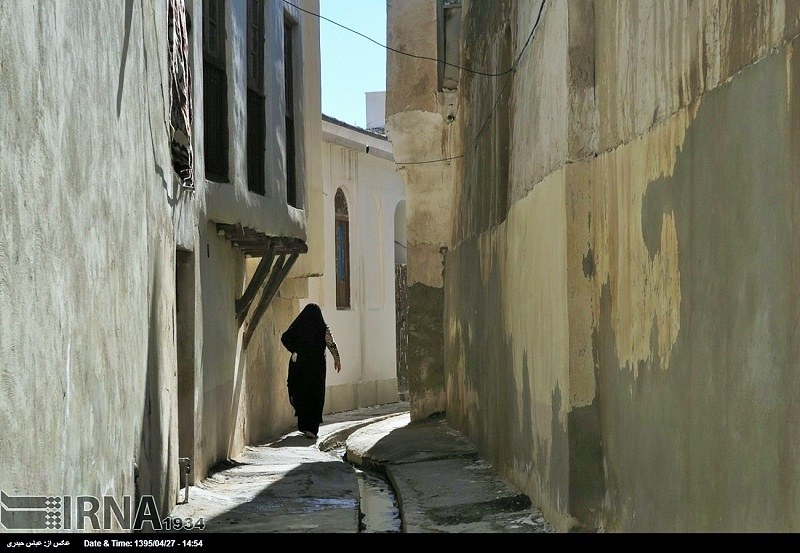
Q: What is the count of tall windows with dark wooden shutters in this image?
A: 3